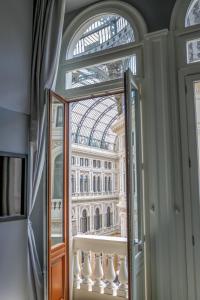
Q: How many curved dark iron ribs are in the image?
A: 3